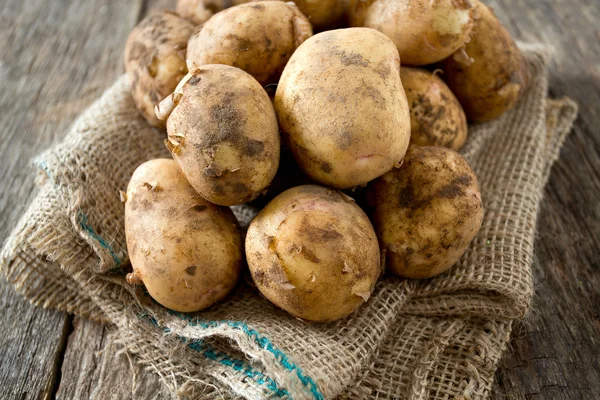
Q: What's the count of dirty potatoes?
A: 12